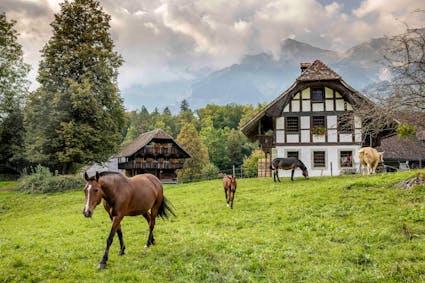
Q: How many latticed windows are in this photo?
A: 7